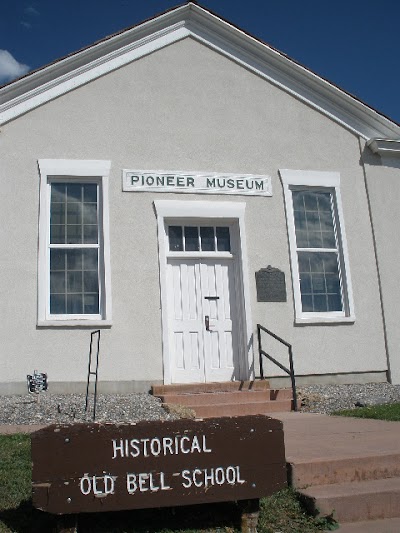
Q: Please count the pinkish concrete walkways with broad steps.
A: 1